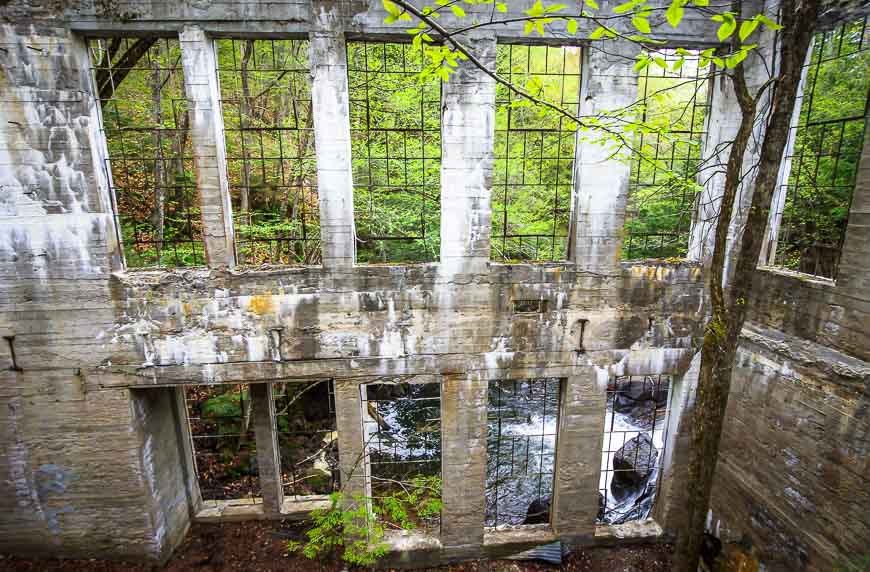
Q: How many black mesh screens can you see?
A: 11